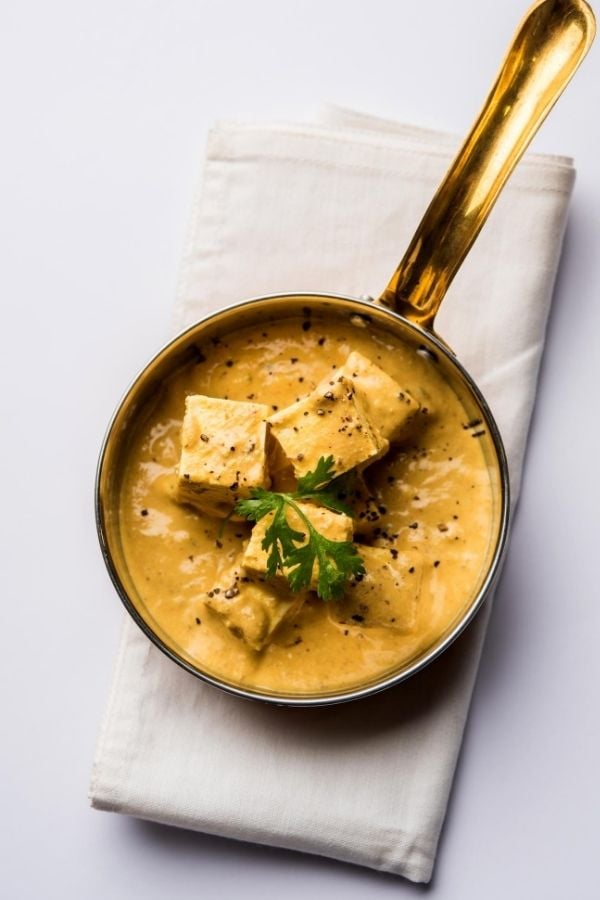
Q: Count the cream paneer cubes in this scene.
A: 6